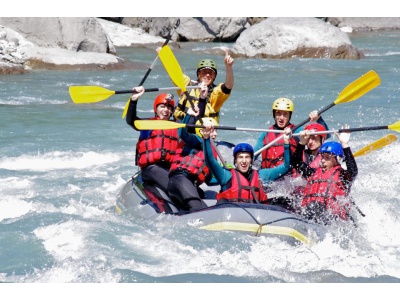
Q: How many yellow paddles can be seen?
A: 7